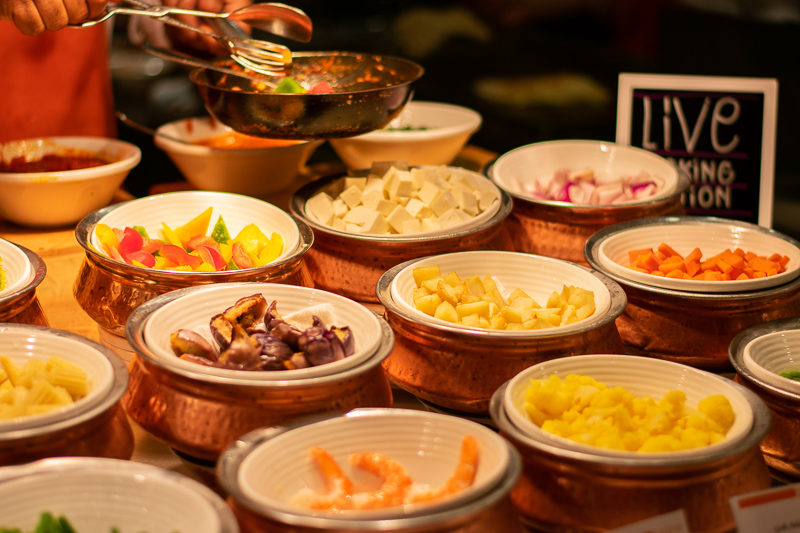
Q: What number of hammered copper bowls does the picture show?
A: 12